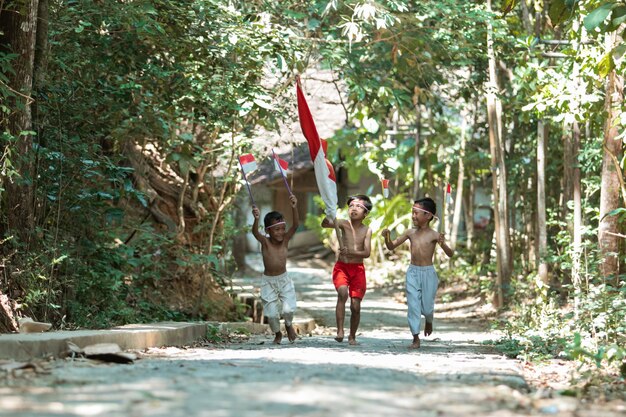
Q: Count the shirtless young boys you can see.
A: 3